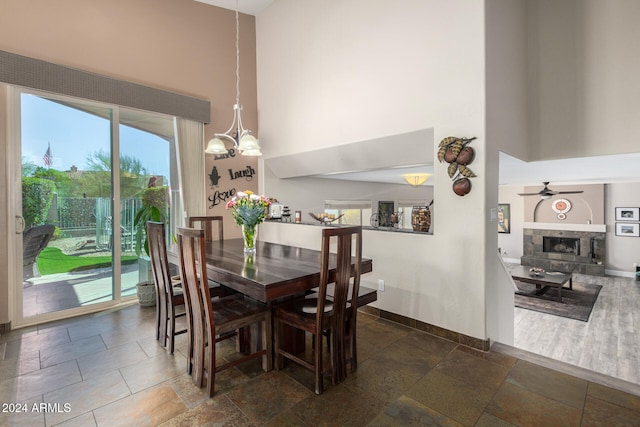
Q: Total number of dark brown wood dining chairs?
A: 4